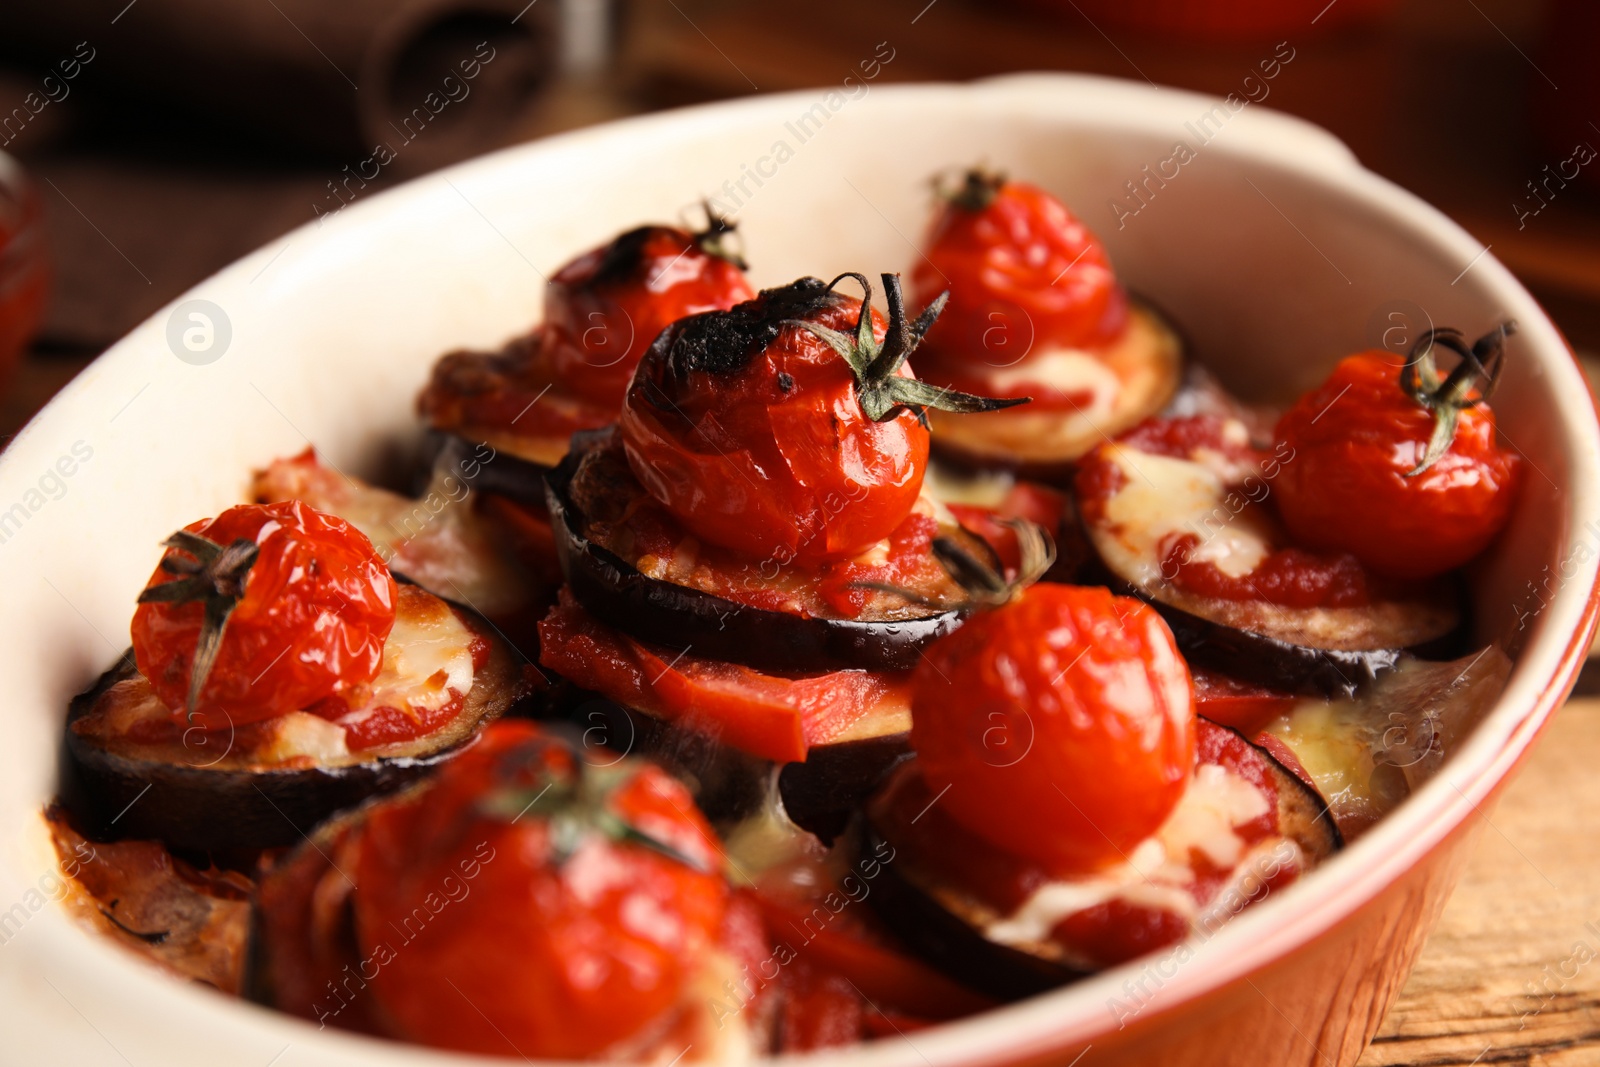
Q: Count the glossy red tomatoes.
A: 7